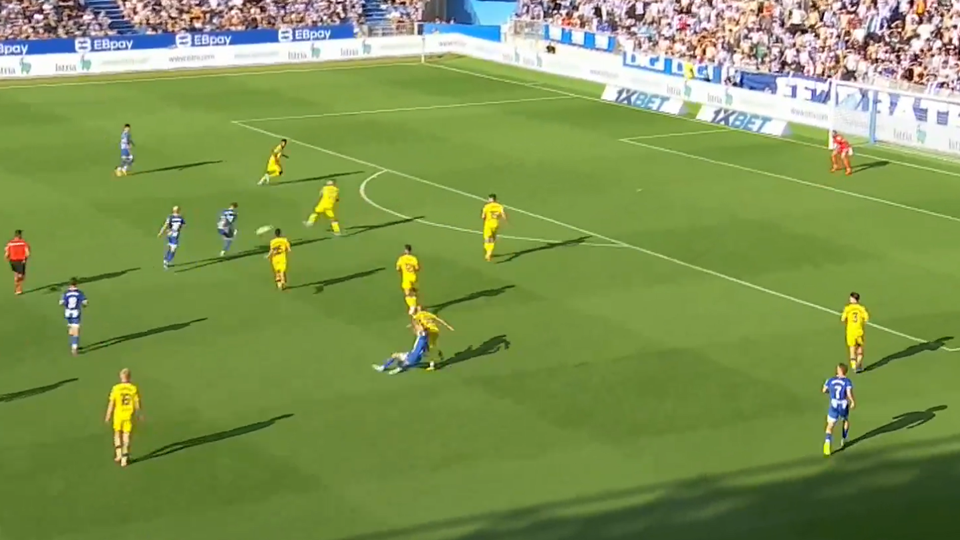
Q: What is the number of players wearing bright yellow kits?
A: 8